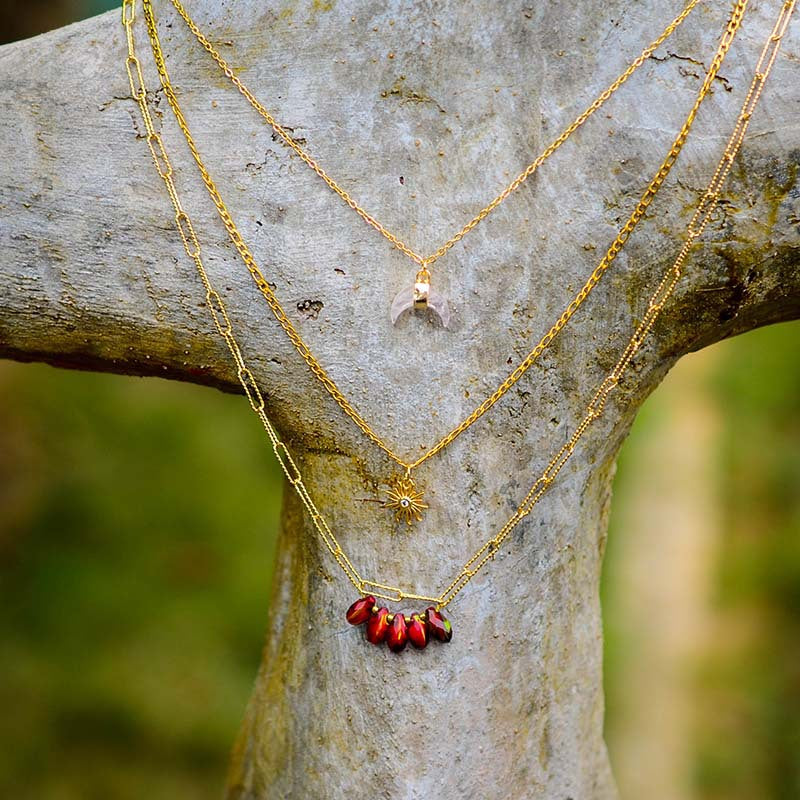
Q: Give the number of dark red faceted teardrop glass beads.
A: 5